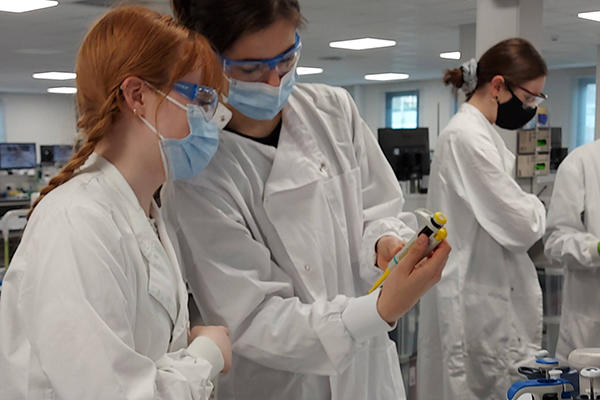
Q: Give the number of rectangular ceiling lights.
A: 8